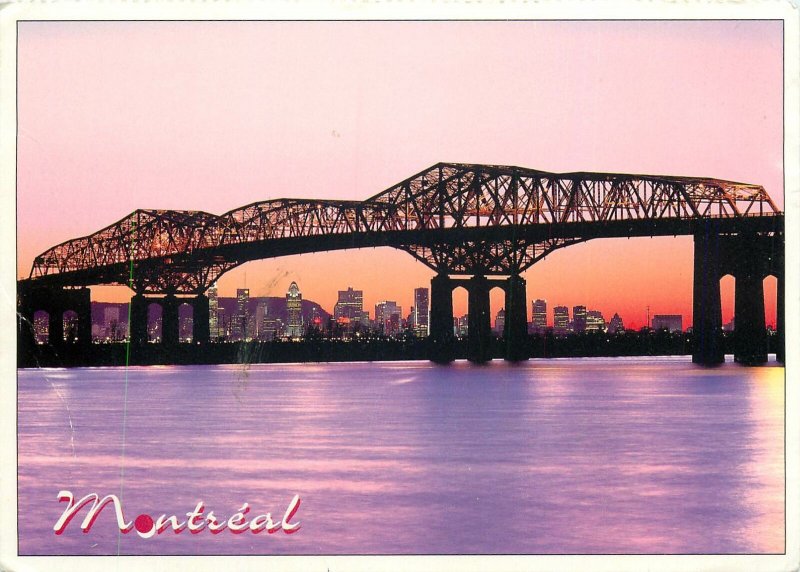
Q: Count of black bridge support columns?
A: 12